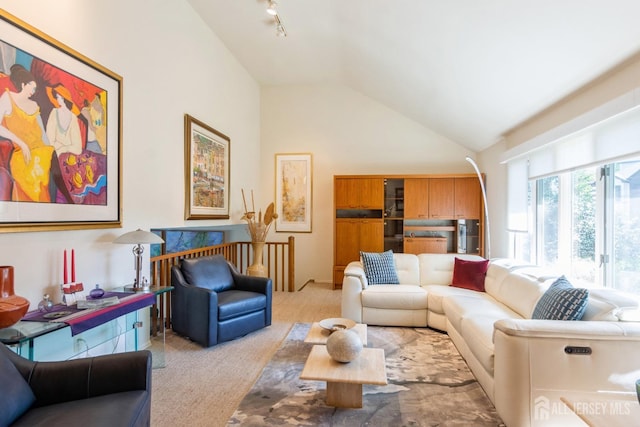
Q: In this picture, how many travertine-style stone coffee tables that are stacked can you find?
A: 2